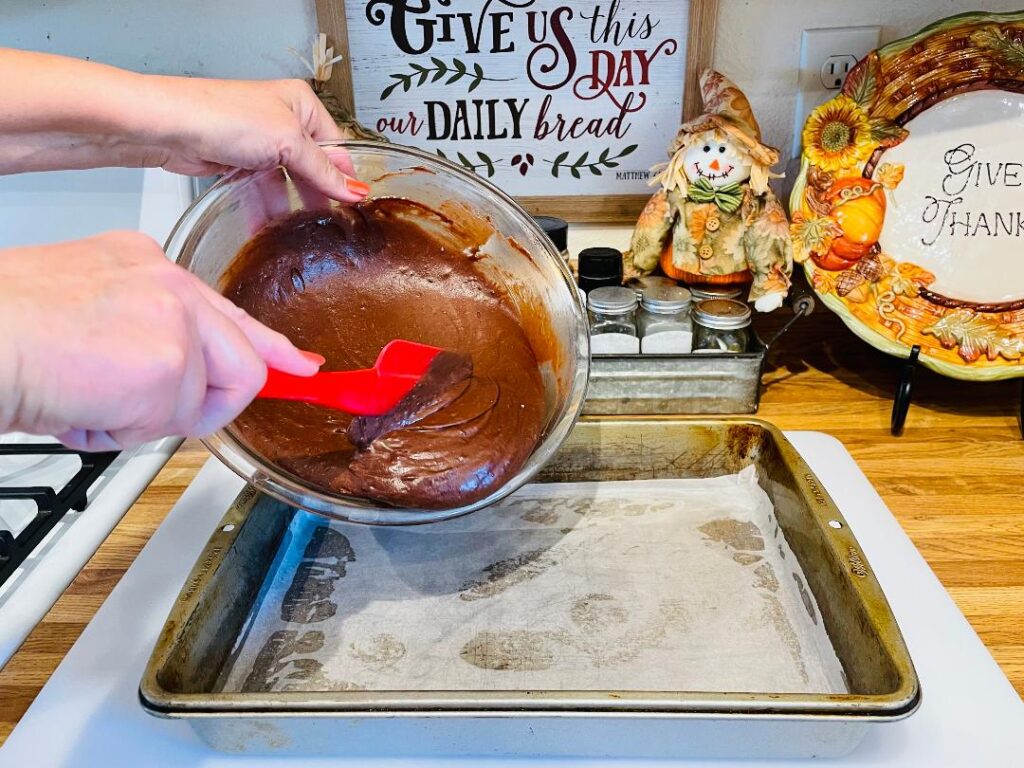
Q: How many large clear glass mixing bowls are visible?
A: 1